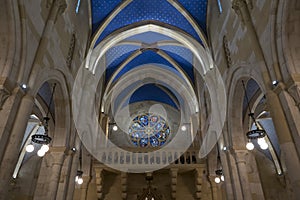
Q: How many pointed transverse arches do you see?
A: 2